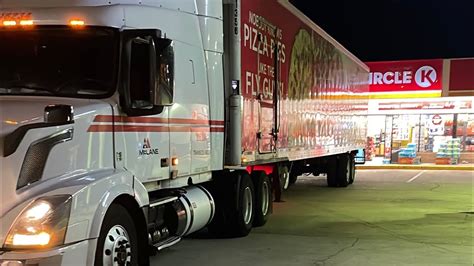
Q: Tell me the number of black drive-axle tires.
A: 2